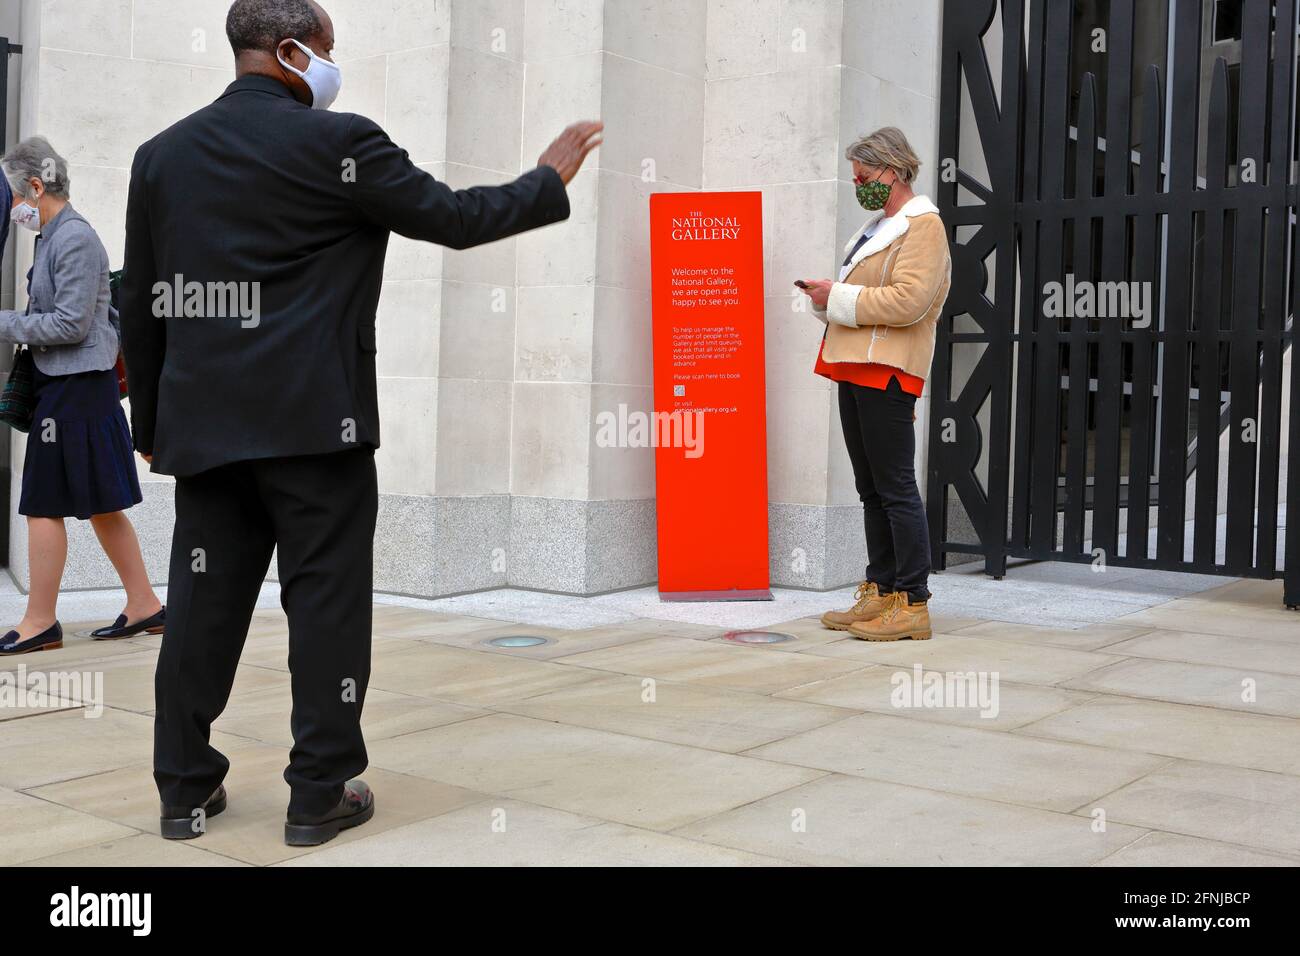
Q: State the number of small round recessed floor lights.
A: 2